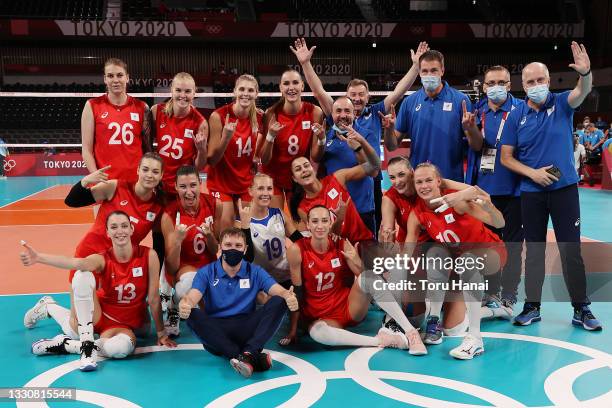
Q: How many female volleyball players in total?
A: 12